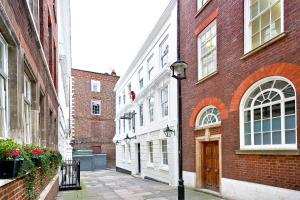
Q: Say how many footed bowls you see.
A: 0